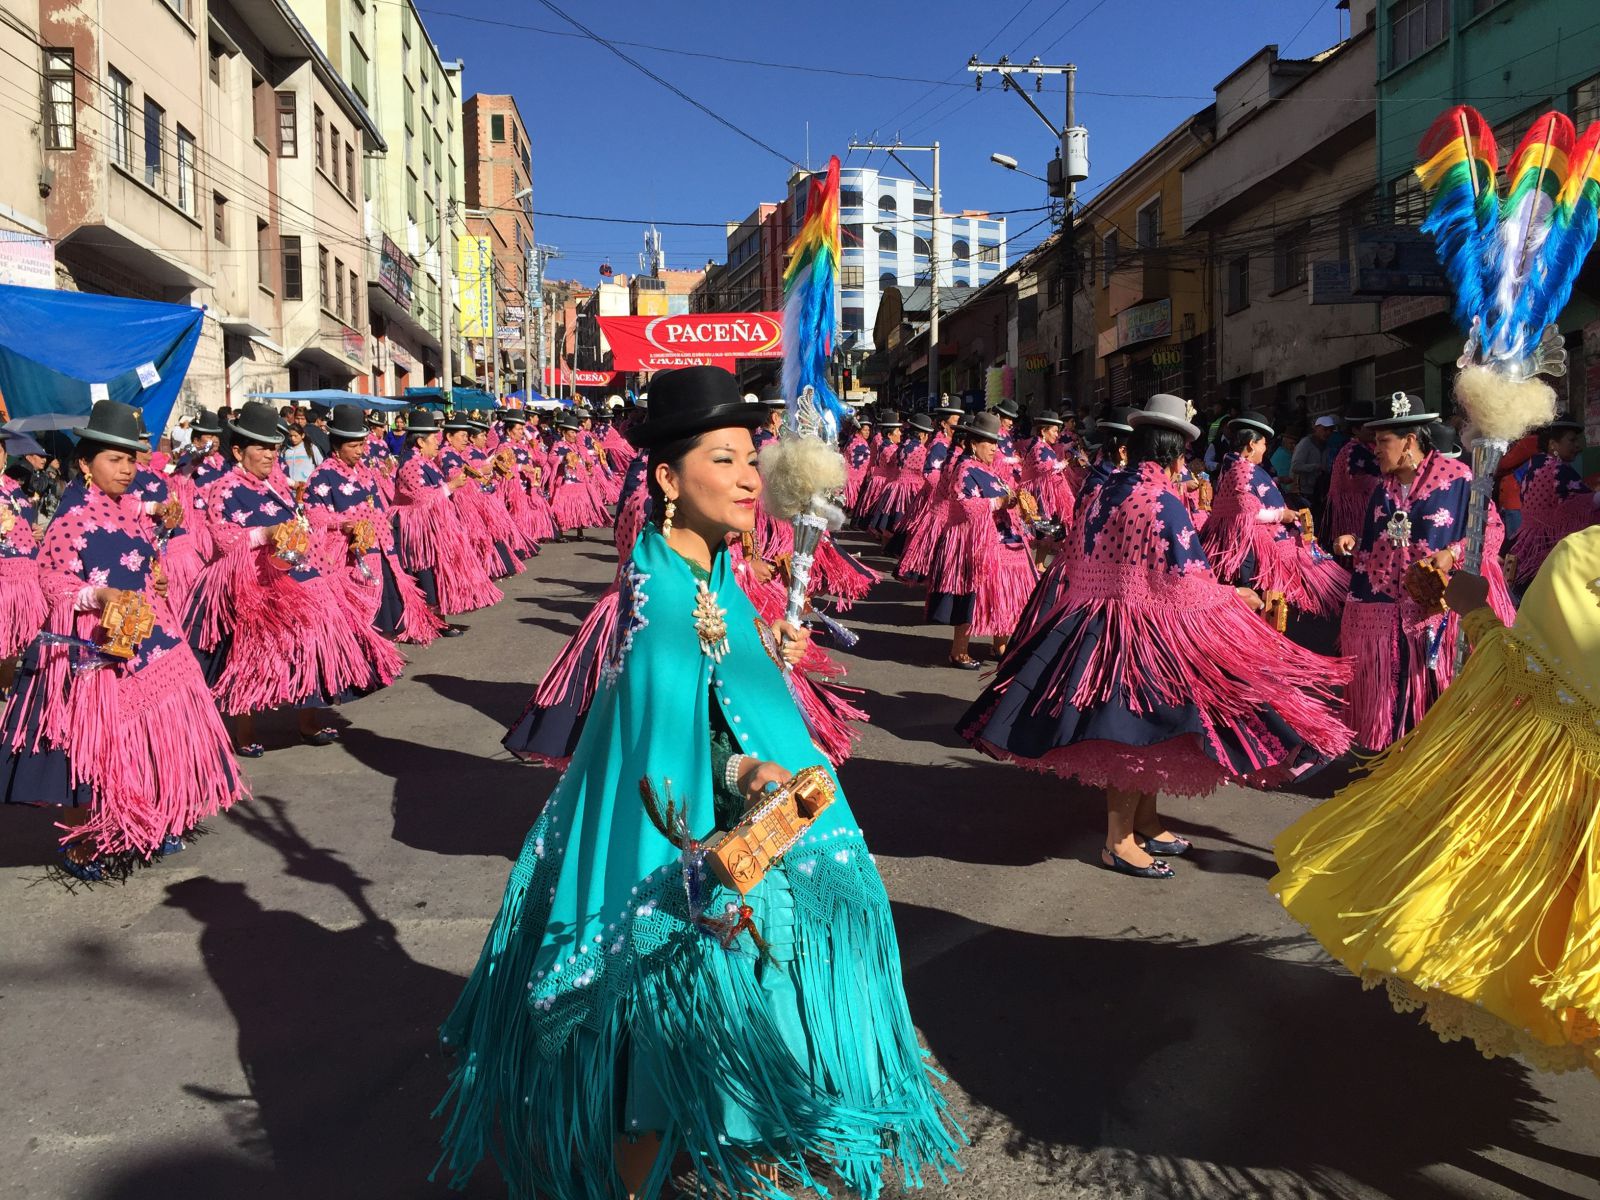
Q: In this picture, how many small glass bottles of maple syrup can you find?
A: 0